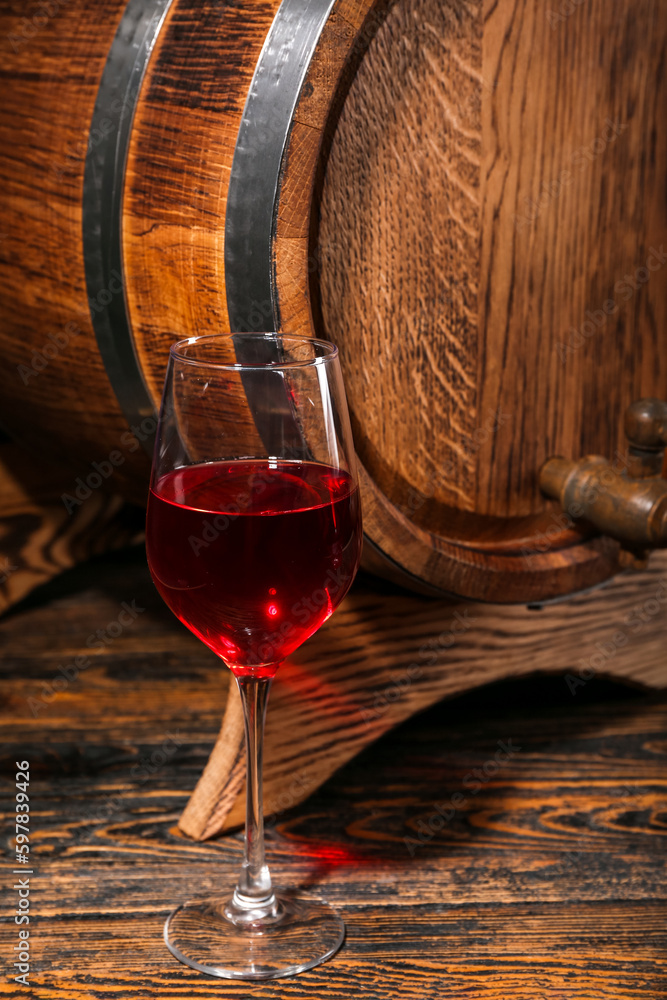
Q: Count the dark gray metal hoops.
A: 2